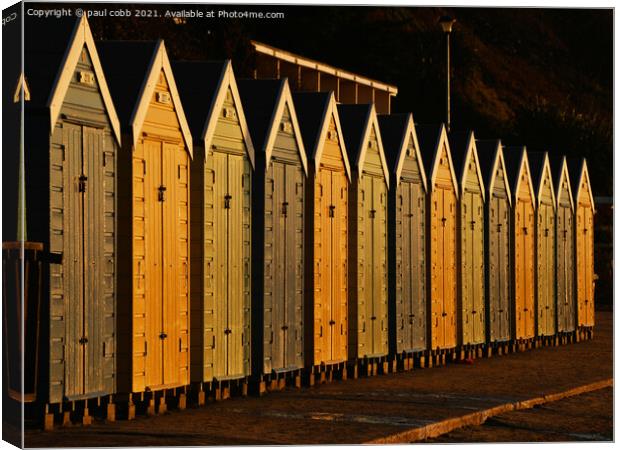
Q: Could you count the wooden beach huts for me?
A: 14